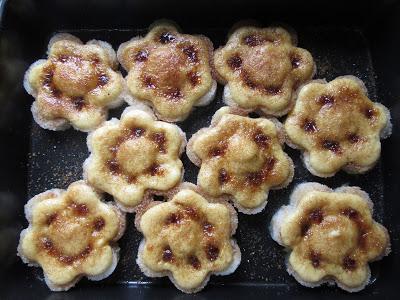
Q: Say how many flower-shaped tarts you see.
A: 9